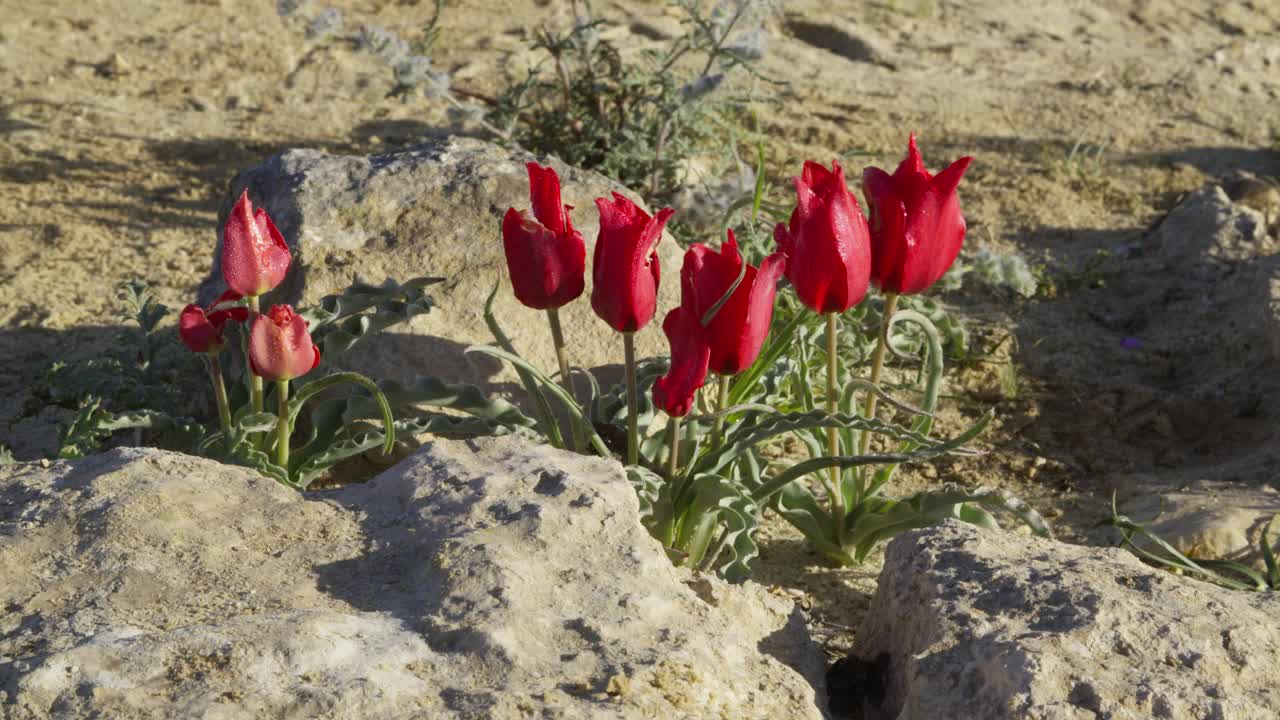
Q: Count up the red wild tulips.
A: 9